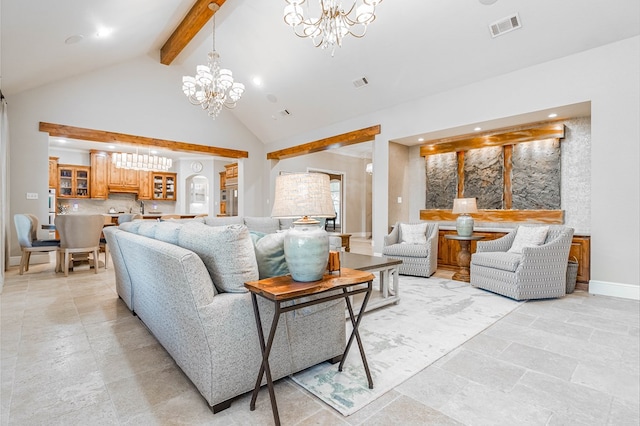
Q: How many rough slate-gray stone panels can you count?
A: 3